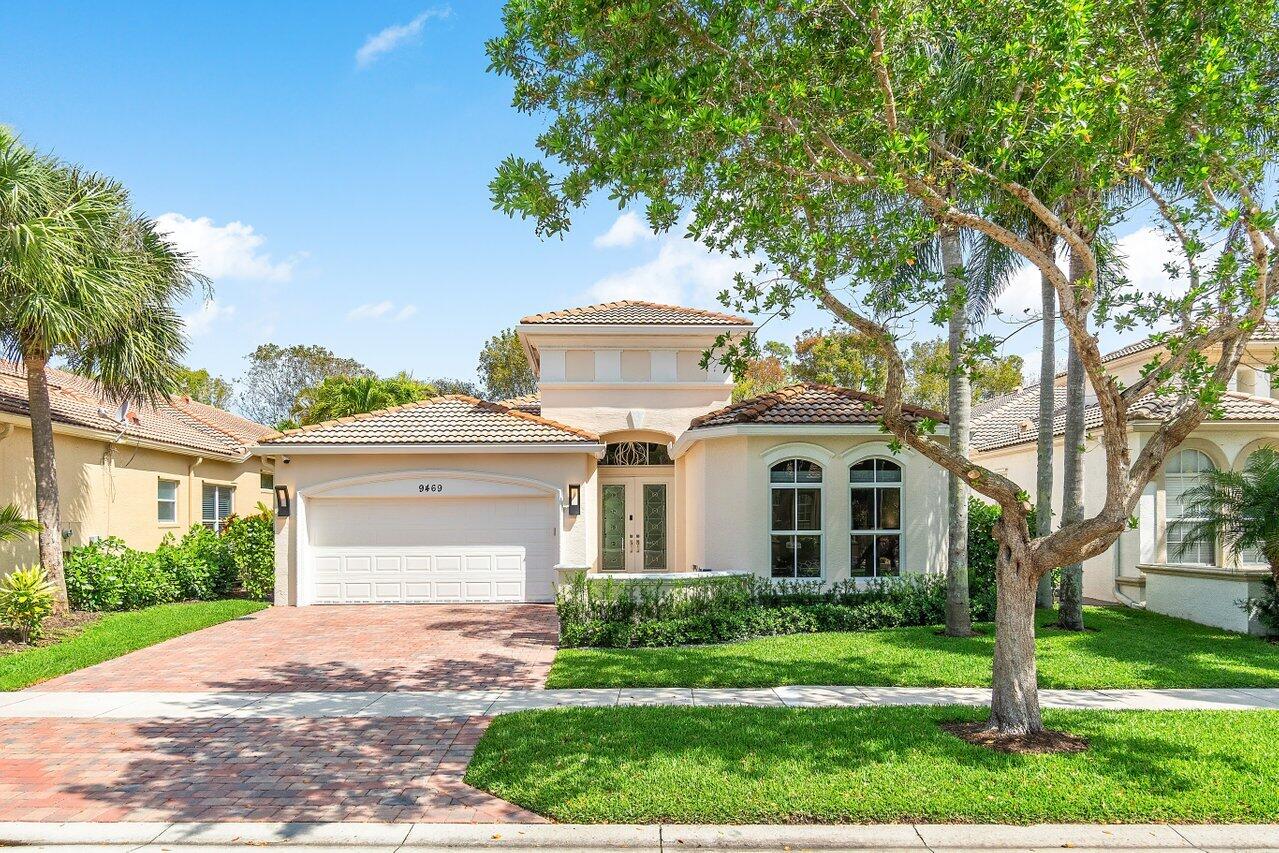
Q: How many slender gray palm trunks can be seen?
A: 3